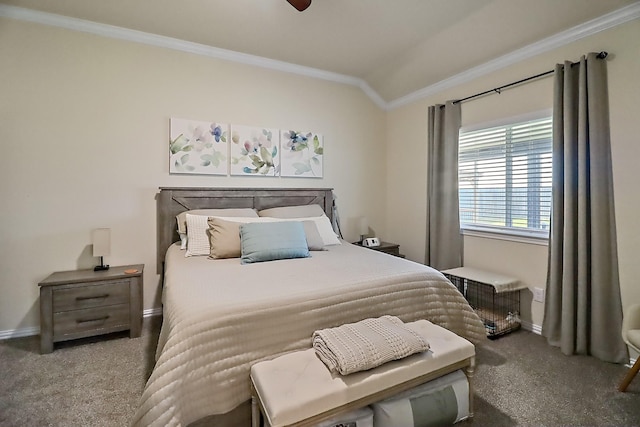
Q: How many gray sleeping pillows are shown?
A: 2